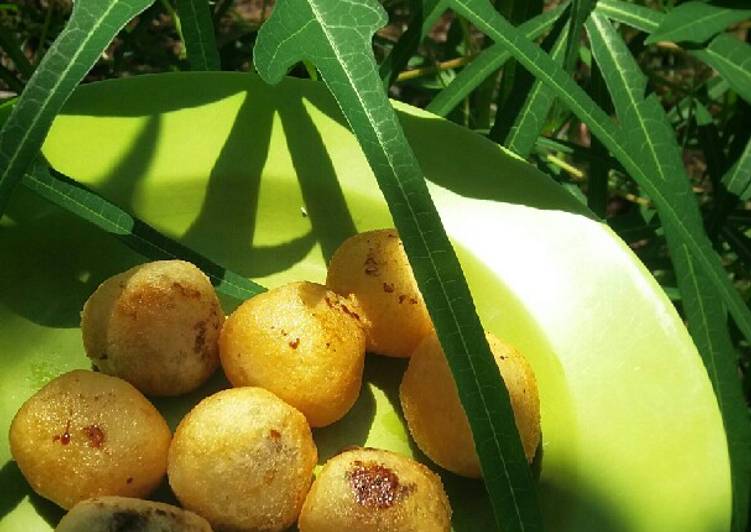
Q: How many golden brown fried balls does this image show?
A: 8